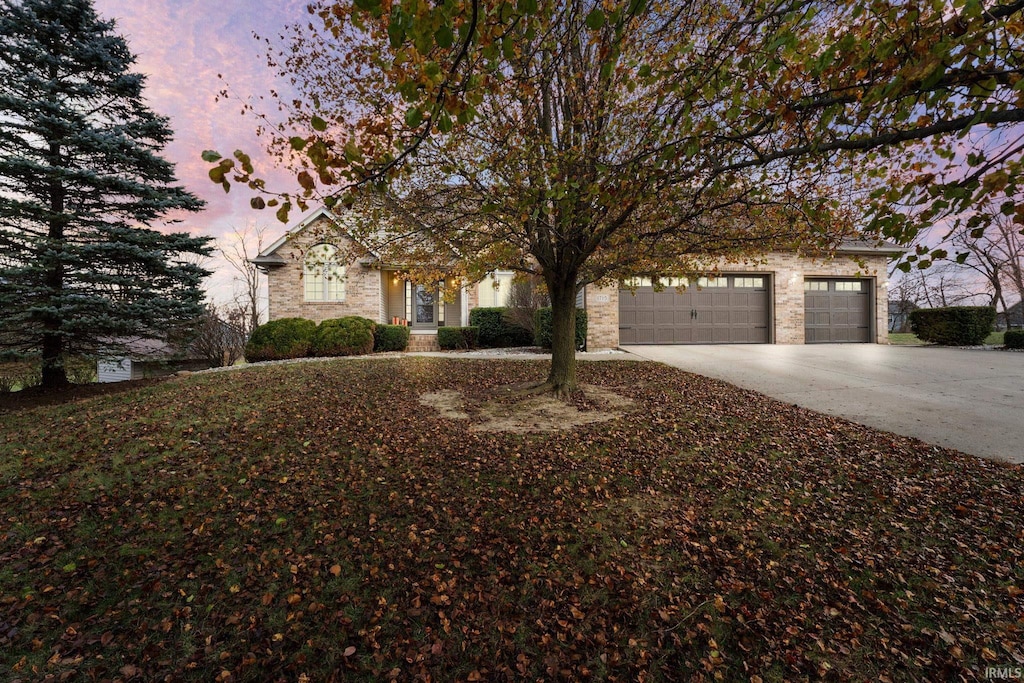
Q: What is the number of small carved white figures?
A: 0